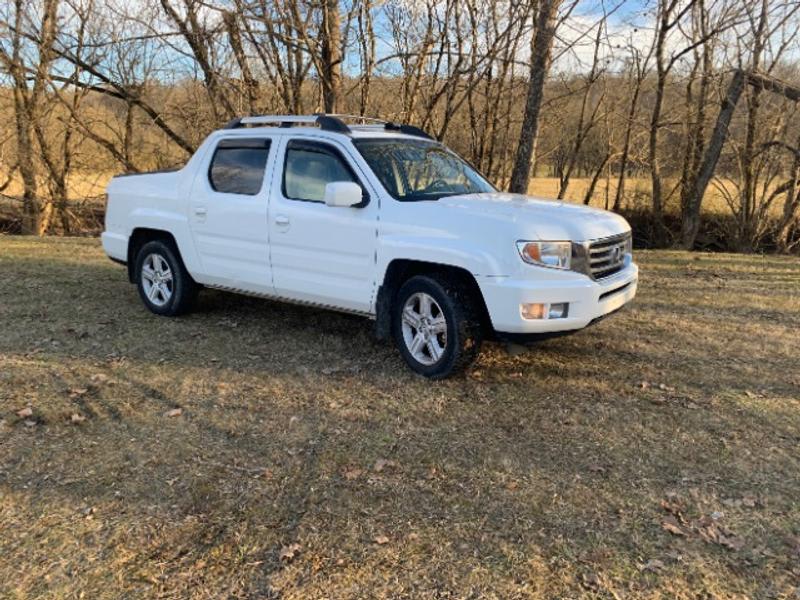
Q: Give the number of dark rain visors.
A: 2